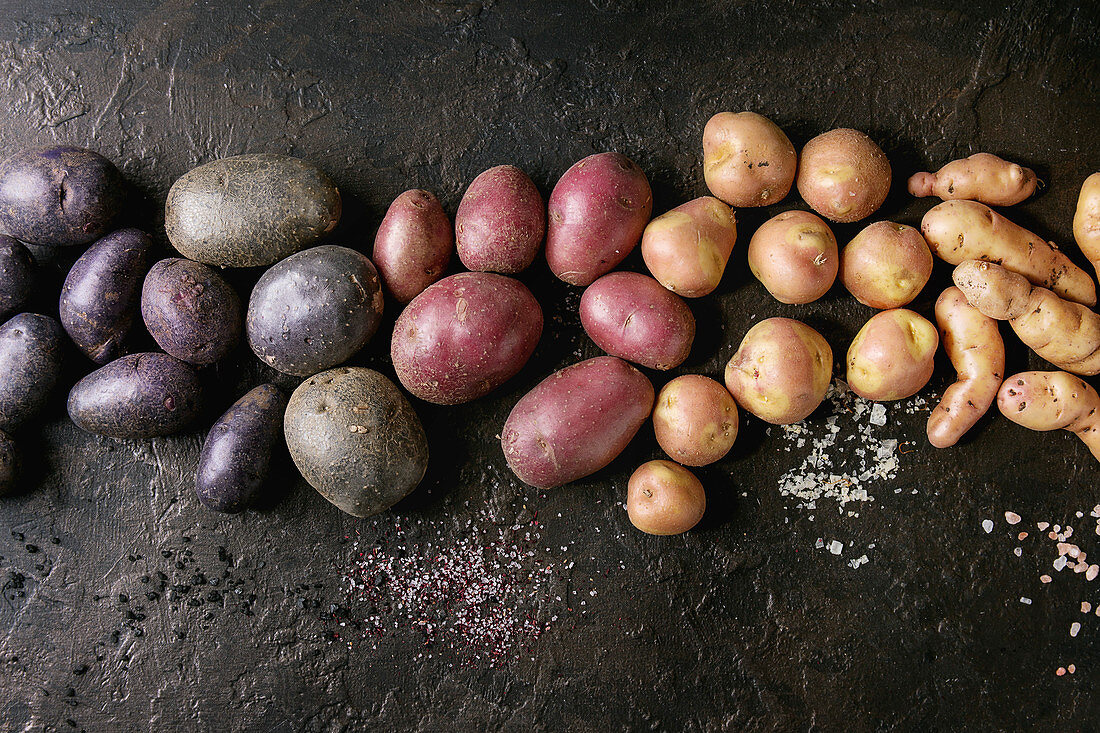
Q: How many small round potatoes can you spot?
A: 9